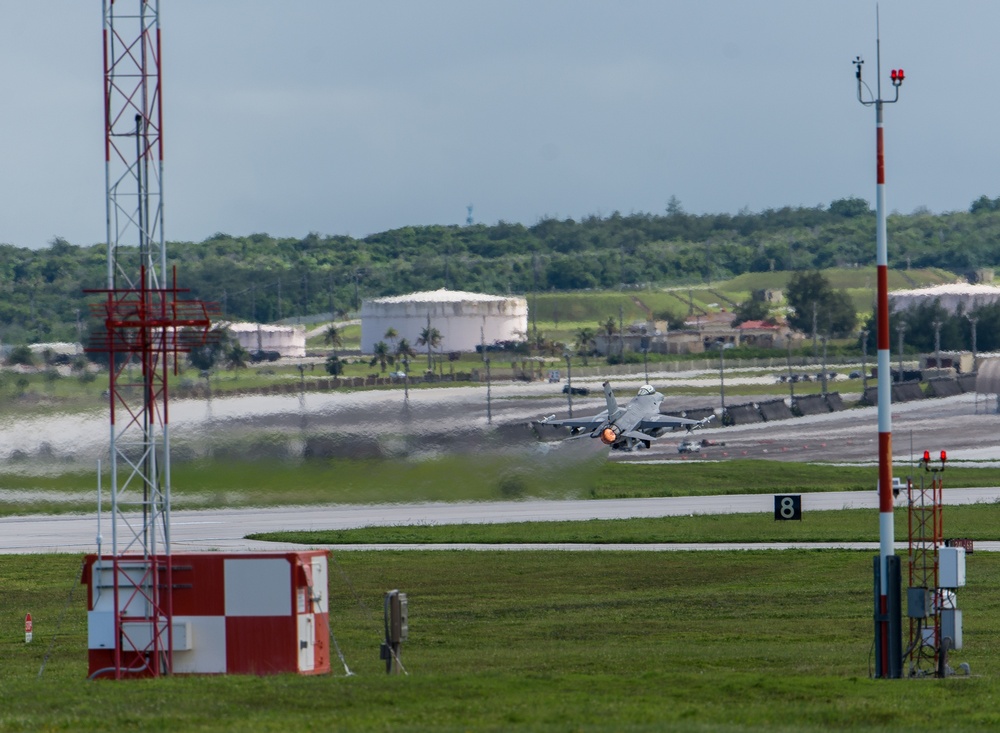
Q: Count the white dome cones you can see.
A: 3